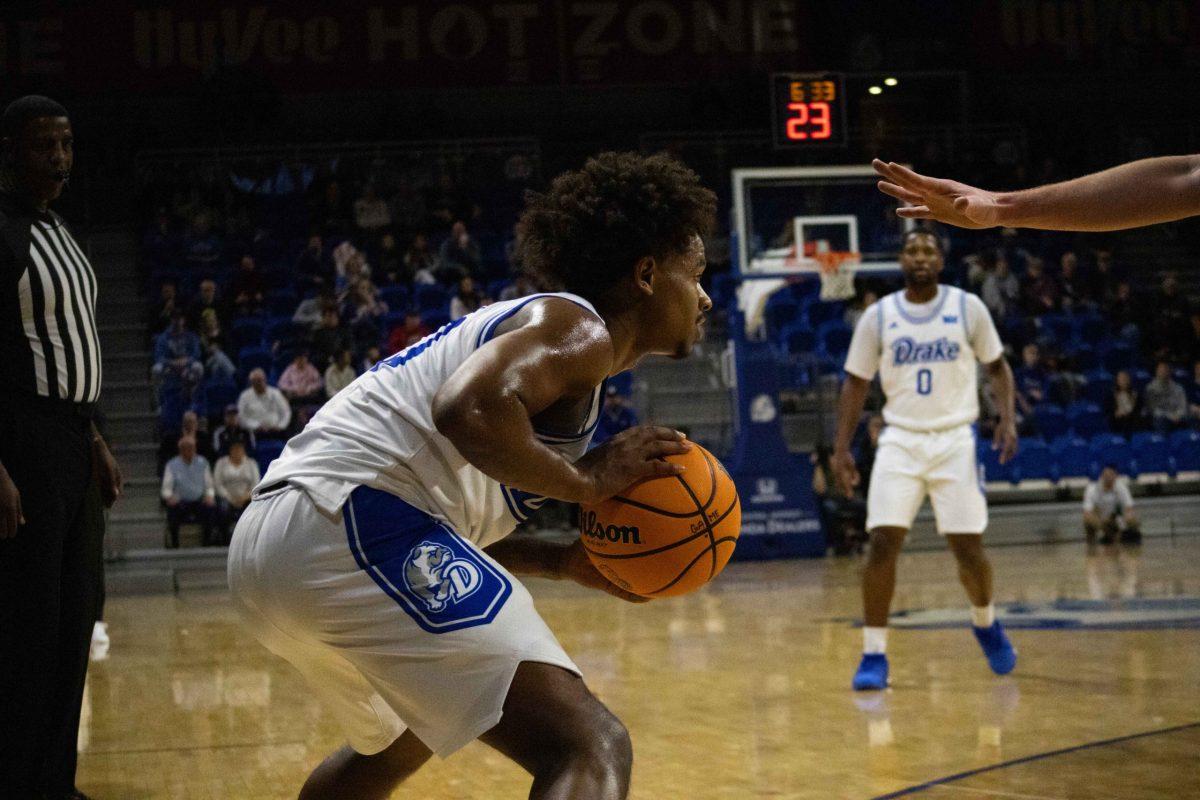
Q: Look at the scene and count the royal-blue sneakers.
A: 2